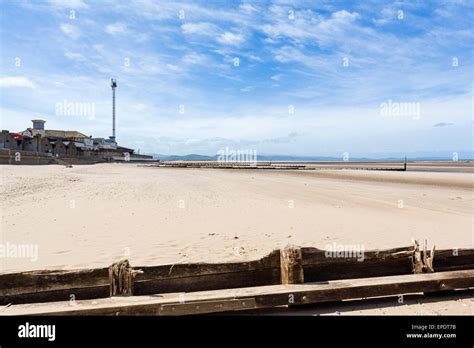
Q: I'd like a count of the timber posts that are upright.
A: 3